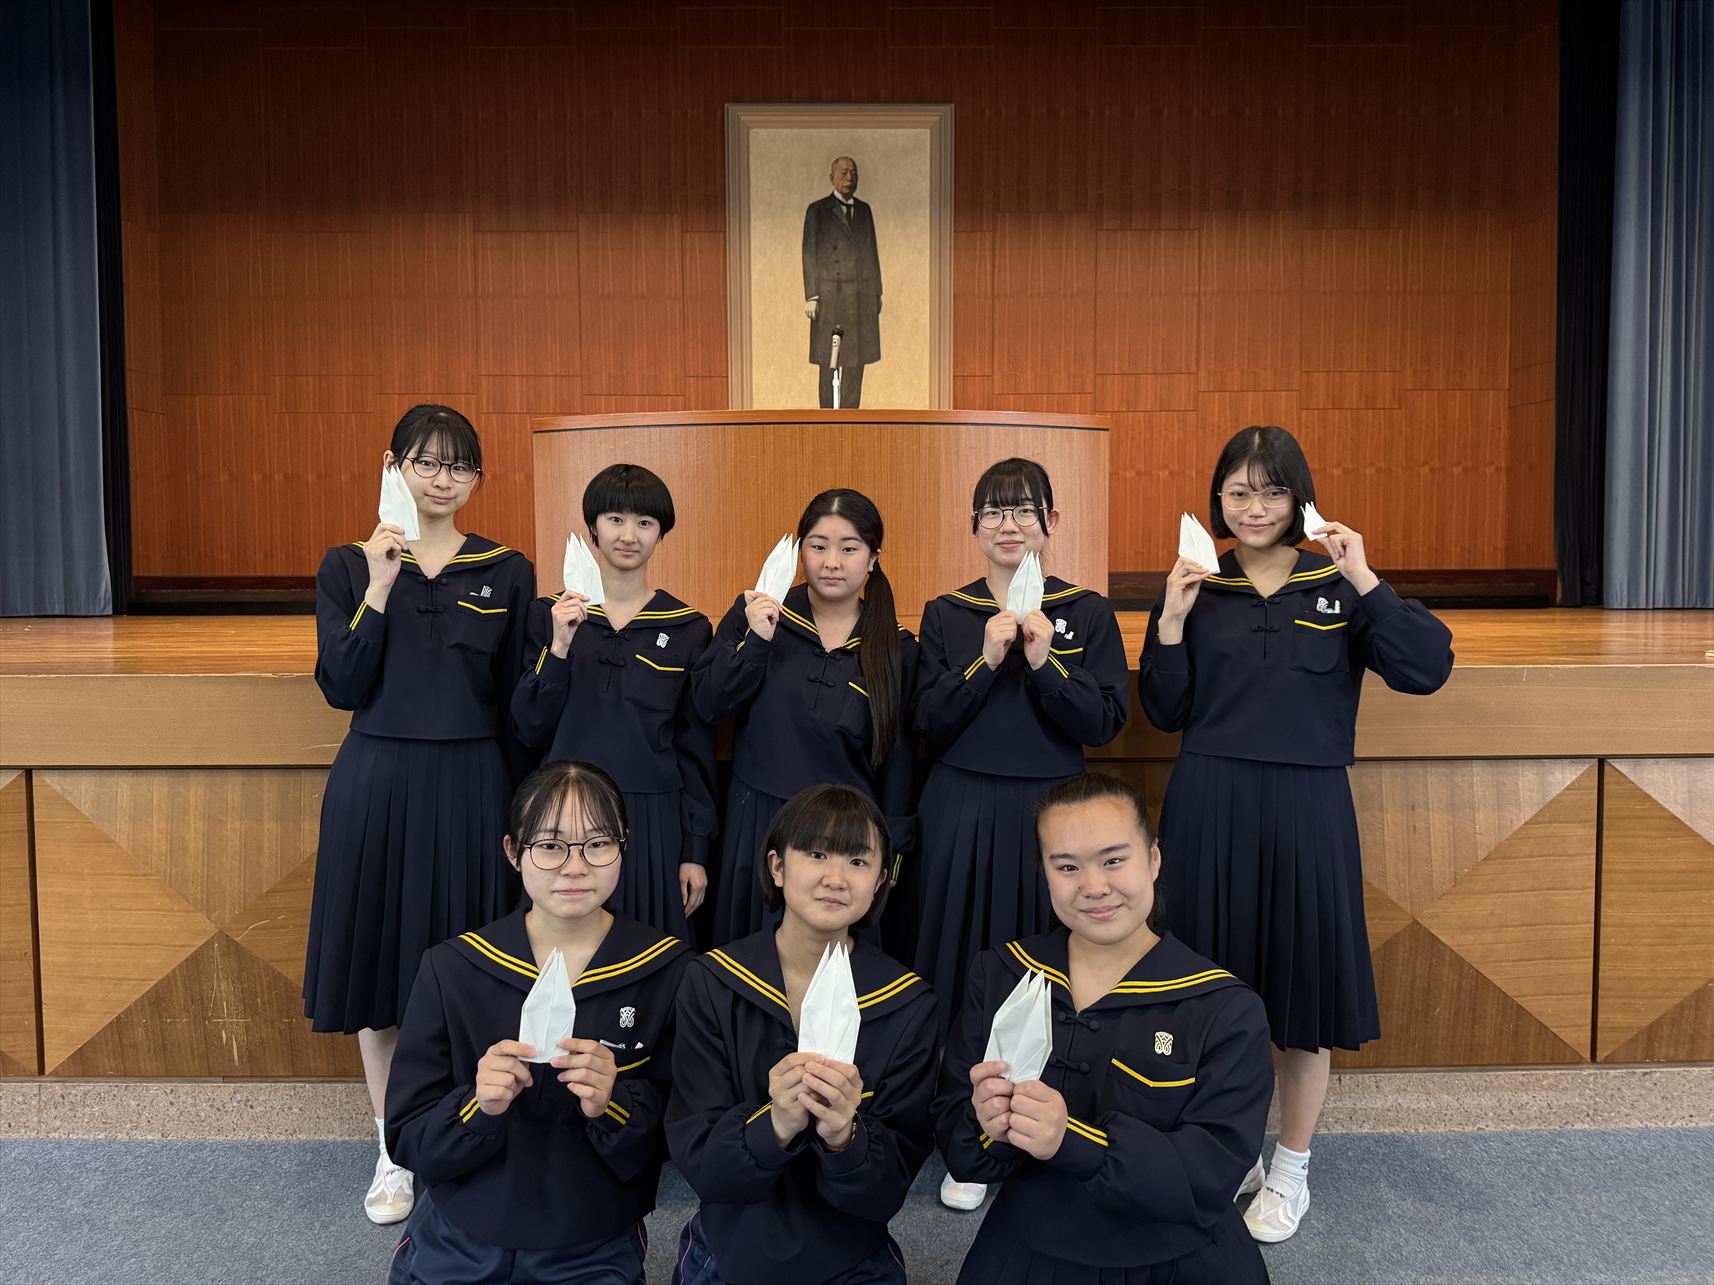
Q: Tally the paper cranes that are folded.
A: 9